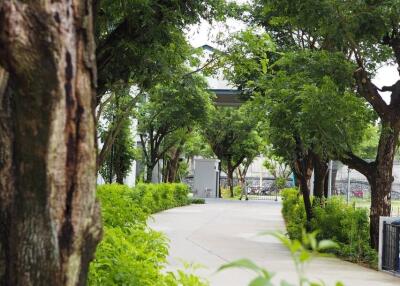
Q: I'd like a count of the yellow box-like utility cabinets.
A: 0